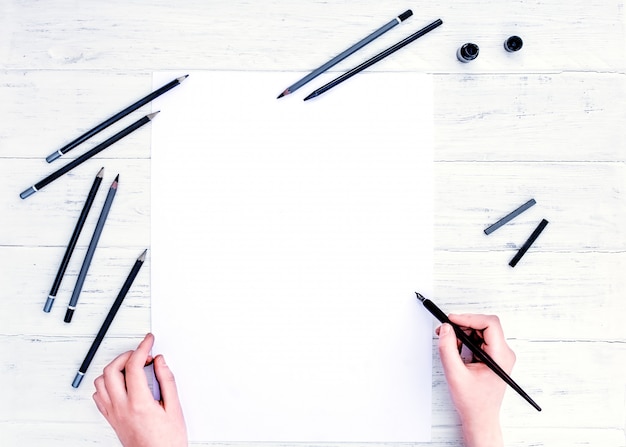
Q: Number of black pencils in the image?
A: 5